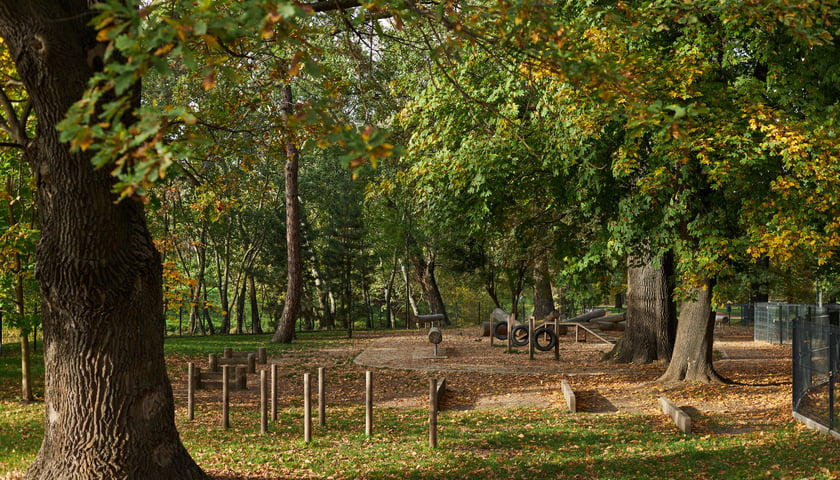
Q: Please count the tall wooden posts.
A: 8